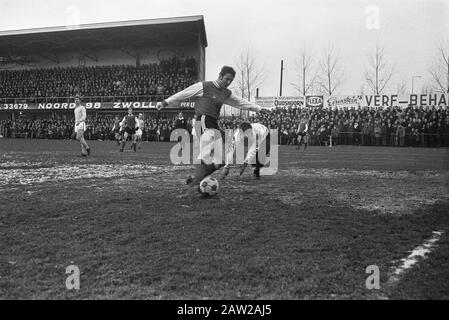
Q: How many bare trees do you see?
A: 5